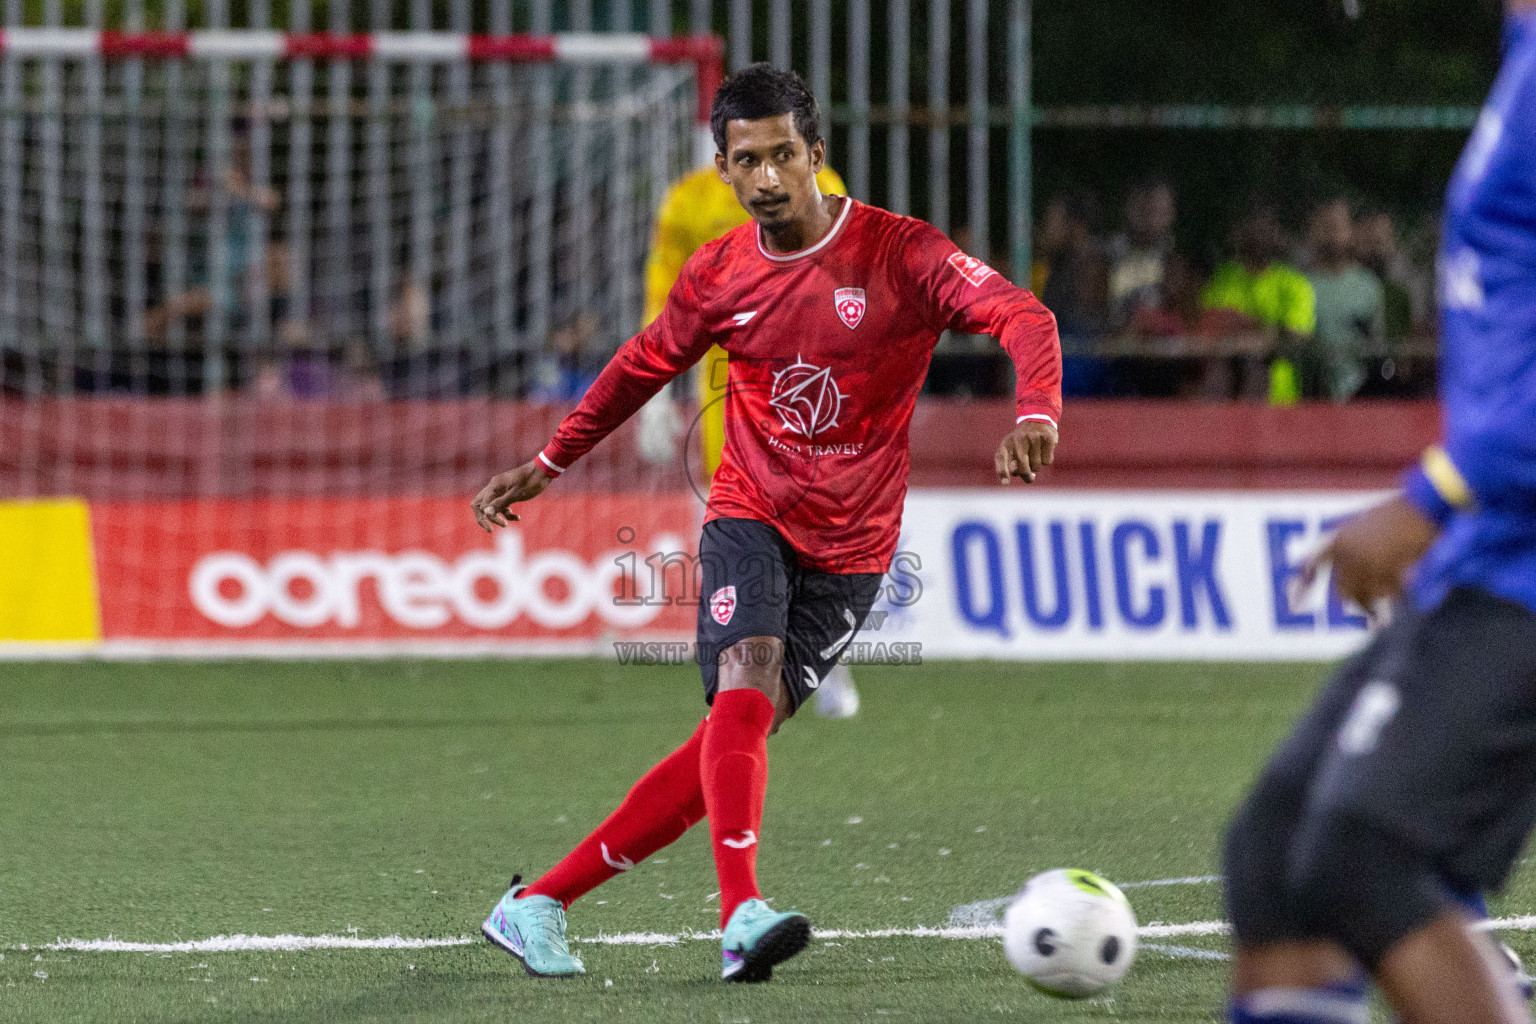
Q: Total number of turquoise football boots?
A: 2